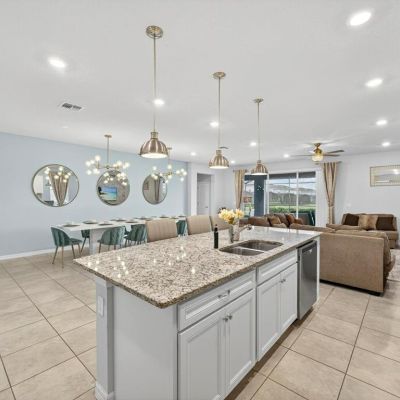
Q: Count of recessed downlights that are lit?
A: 11